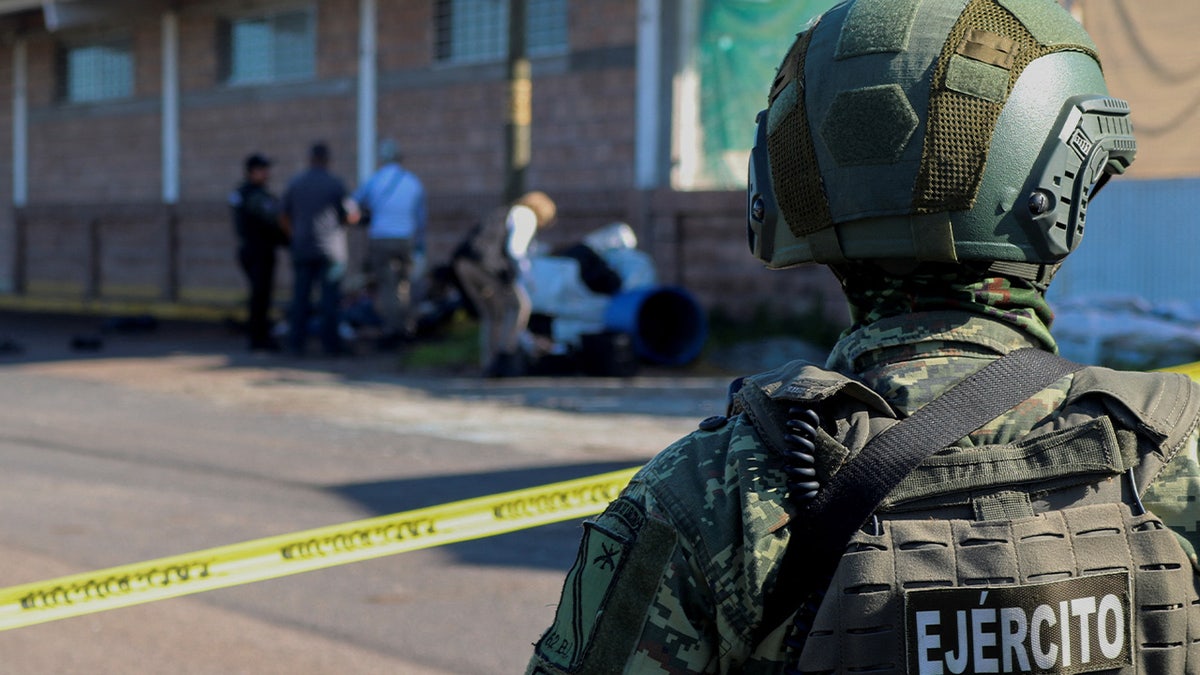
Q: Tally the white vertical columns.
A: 4